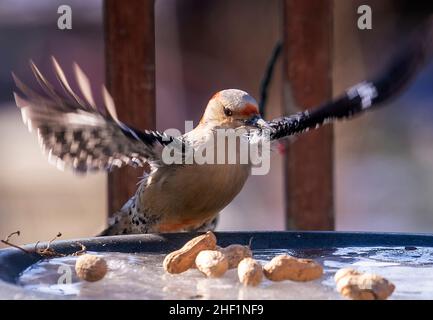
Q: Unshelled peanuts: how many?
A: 7